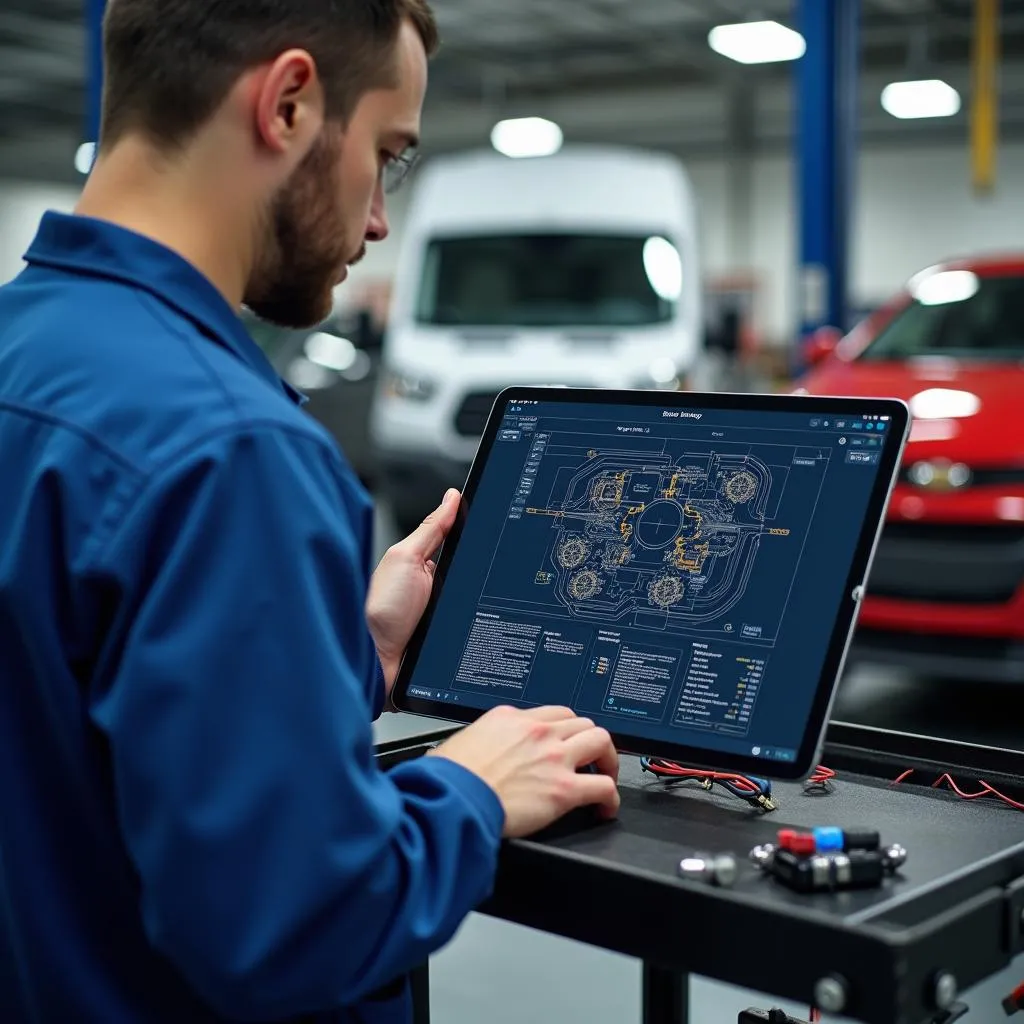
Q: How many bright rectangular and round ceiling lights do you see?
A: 4